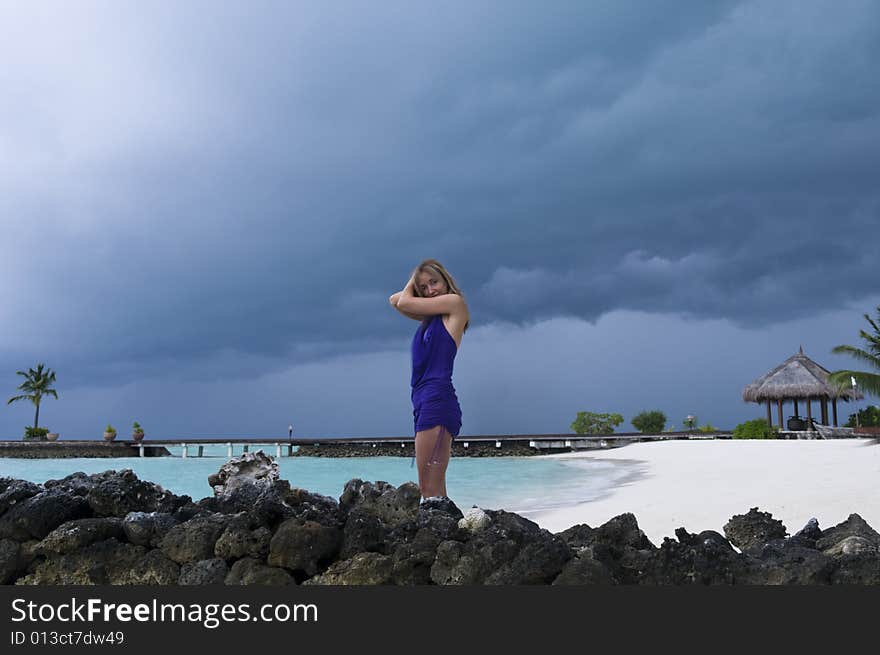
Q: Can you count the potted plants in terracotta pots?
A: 2